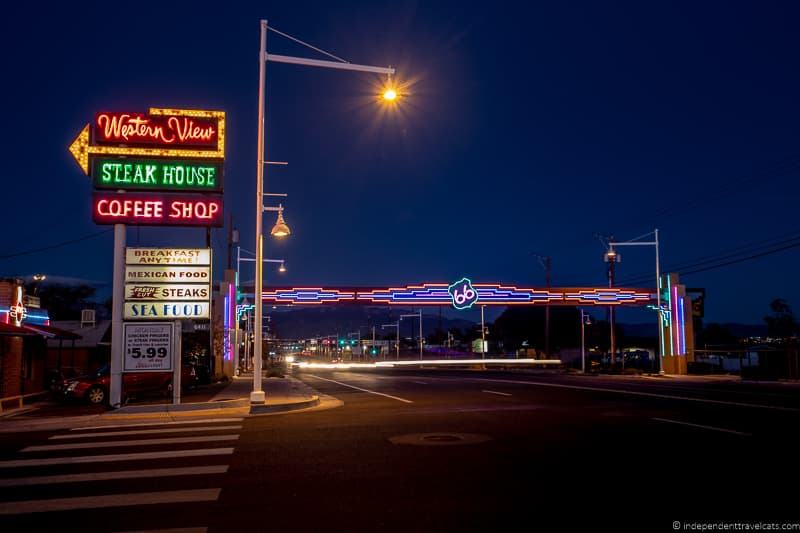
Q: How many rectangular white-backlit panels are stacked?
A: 4